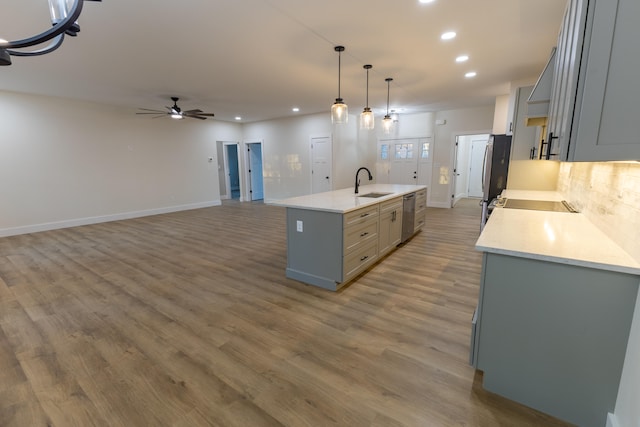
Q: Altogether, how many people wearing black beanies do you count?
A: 0